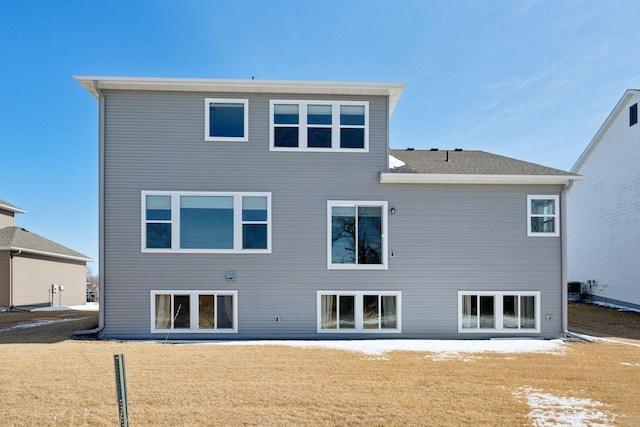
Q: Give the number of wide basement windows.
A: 3